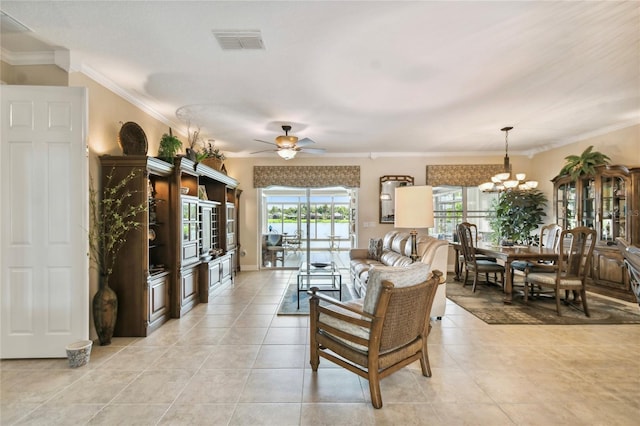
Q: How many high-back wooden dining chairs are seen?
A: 4